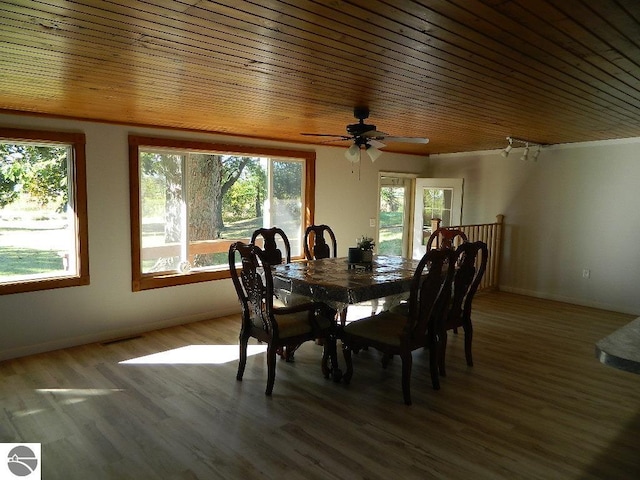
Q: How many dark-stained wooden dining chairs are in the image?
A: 6